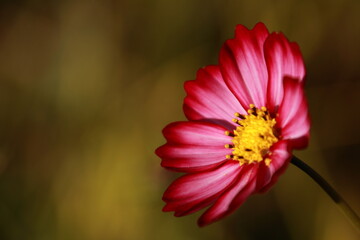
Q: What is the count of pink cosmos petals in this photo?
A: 8